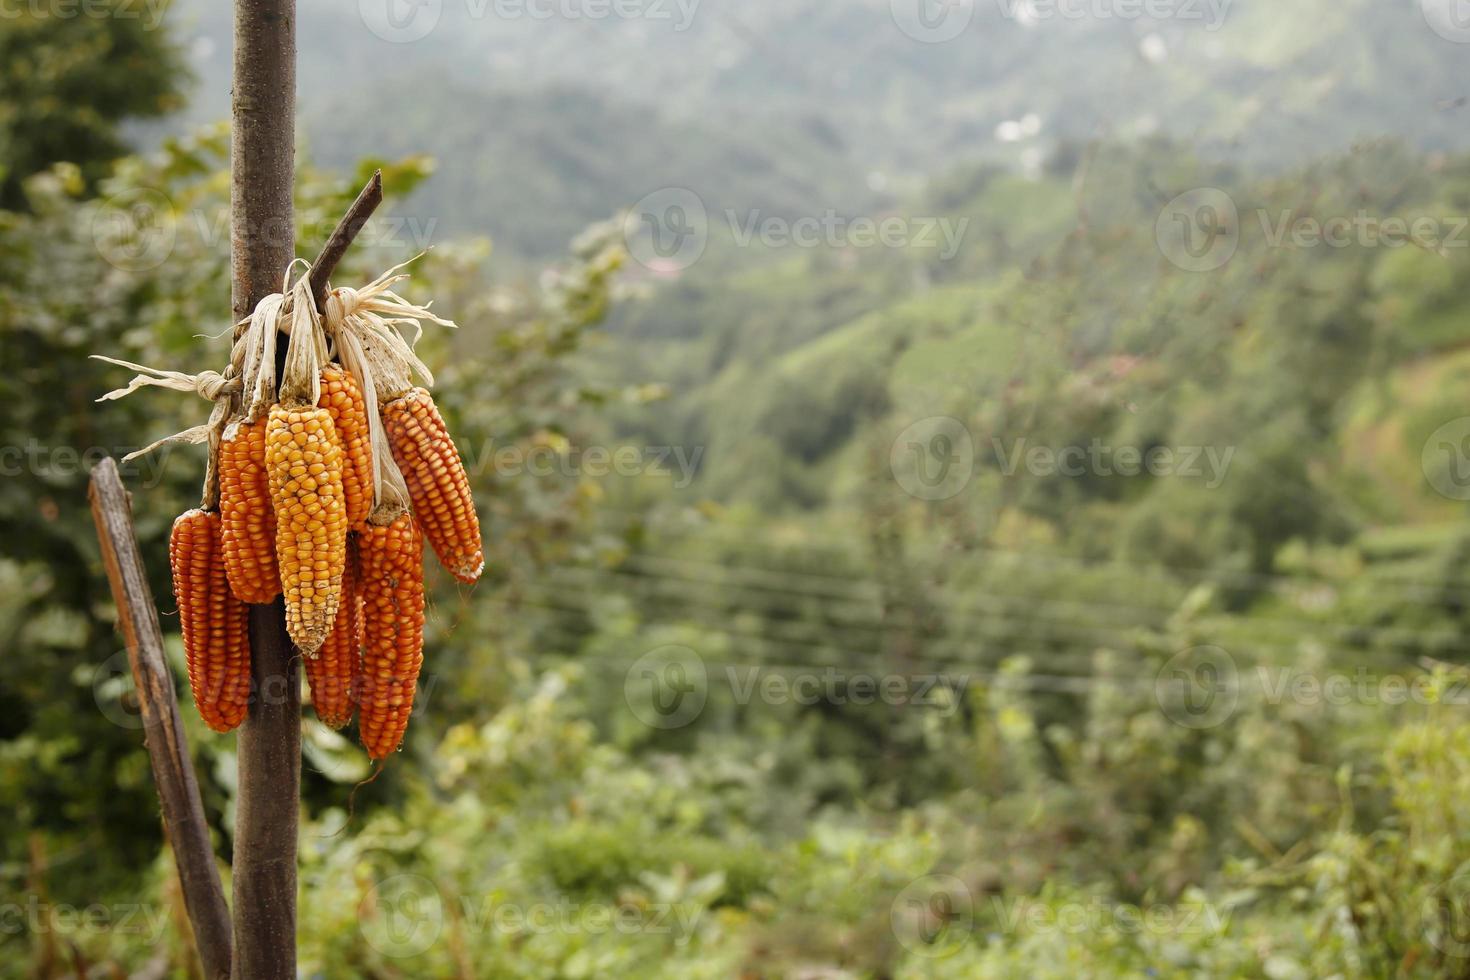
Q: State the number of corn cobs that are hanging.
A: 7